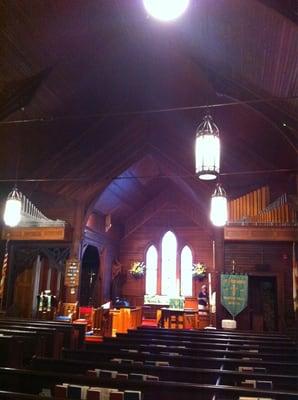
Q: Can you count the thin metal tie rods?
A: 2